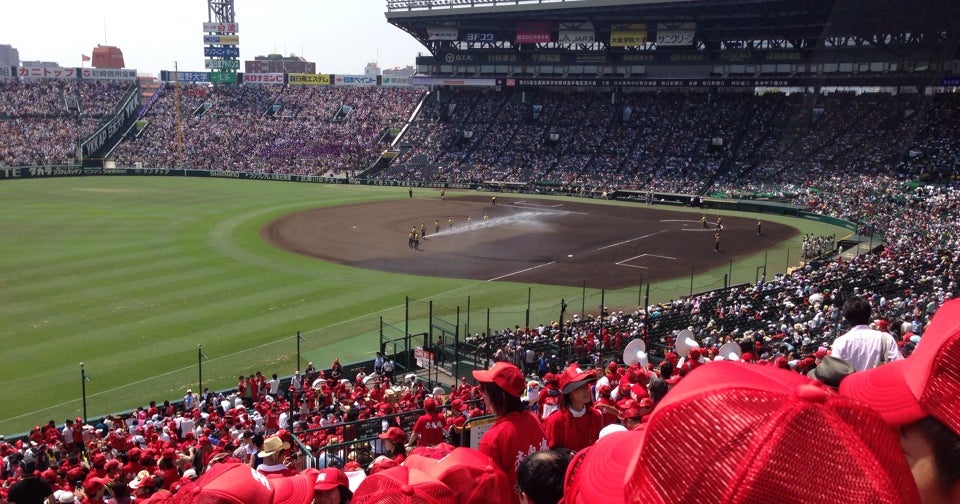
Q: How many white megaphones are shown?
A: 3